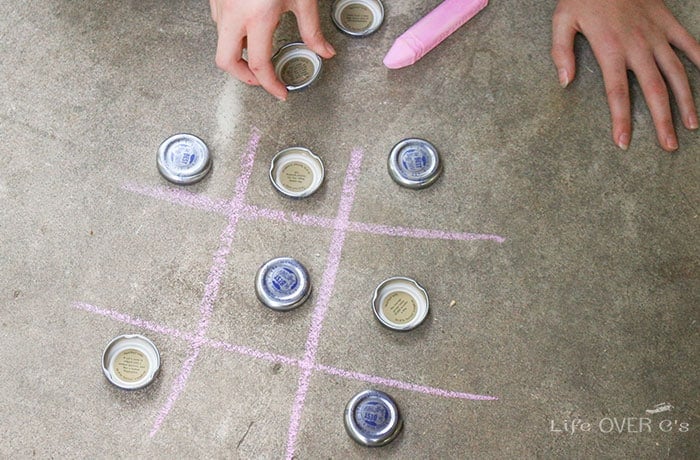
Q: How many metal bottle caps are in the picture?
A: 9